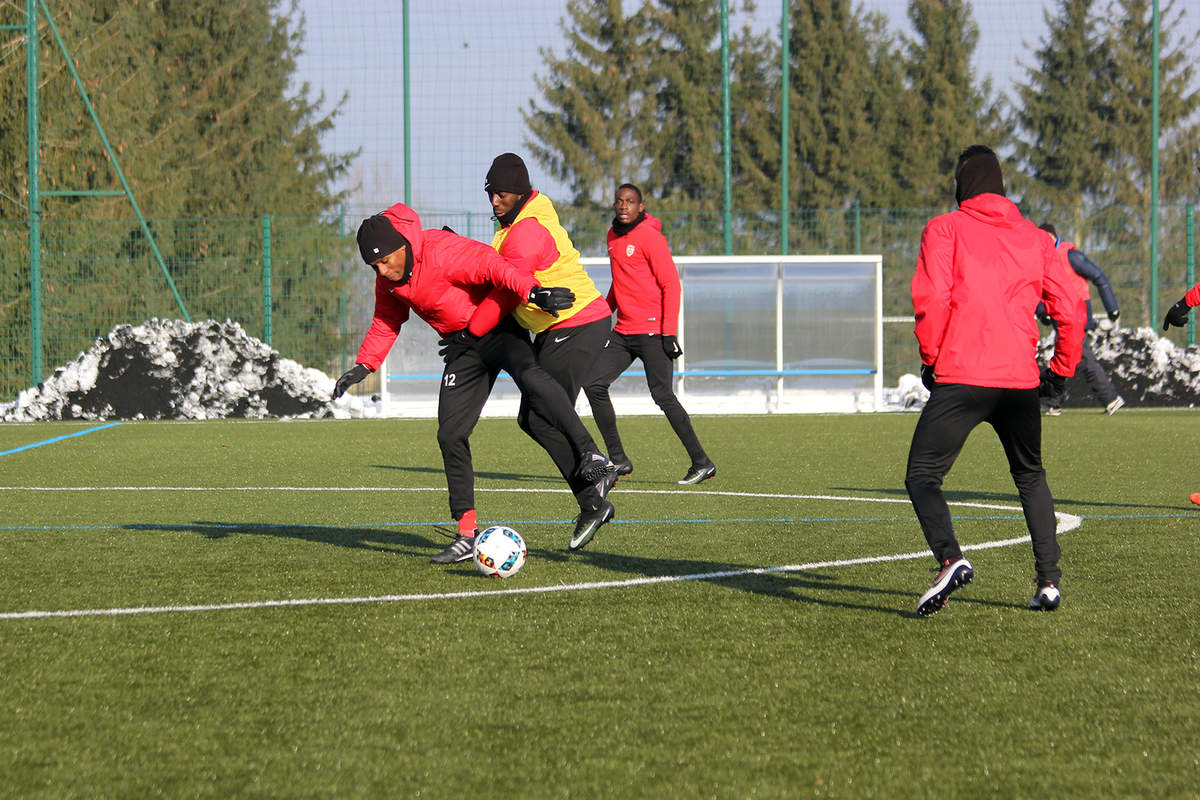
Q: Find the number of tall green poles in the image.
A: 5